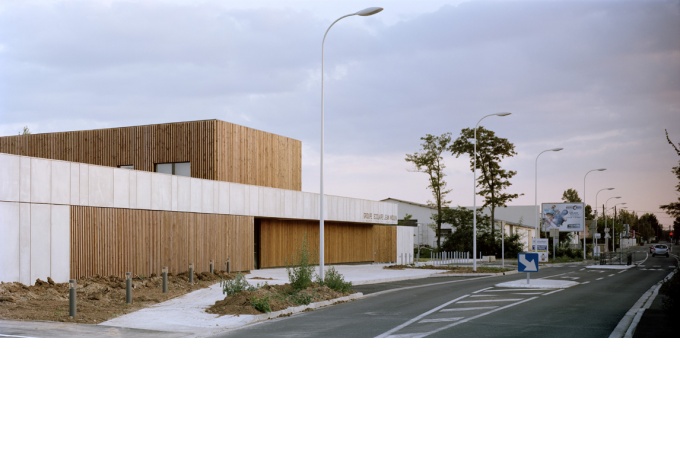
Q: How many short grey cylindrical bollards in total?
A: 6